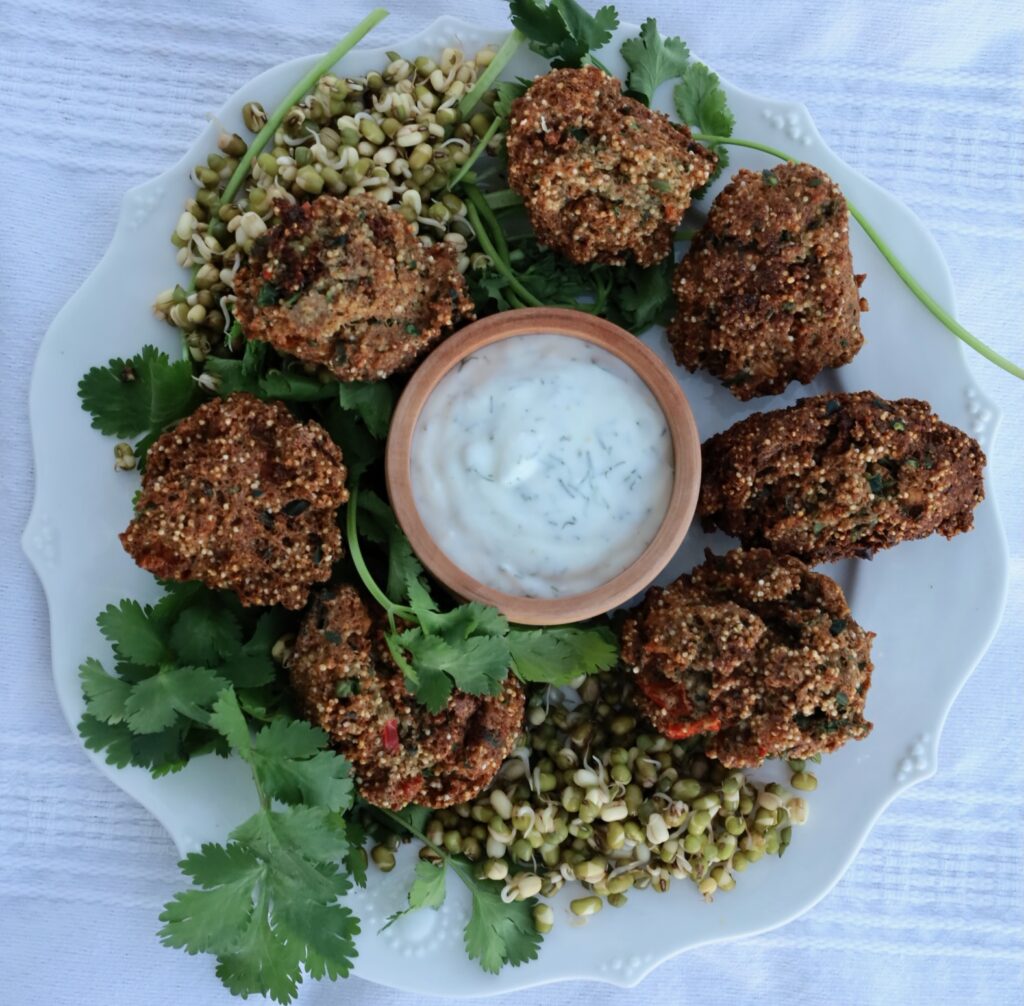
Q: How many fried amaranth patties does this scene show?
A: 7